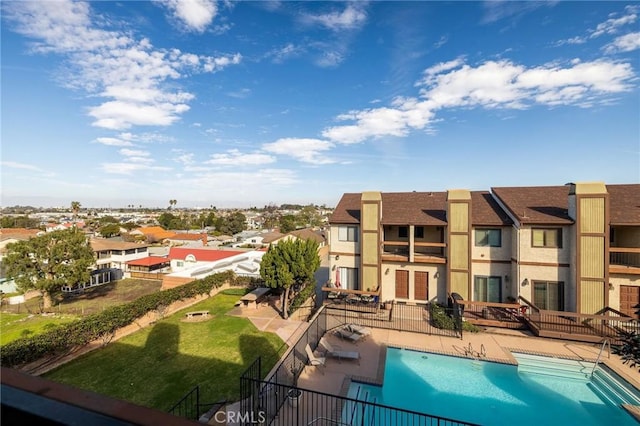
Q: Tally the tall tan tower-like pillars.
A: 3